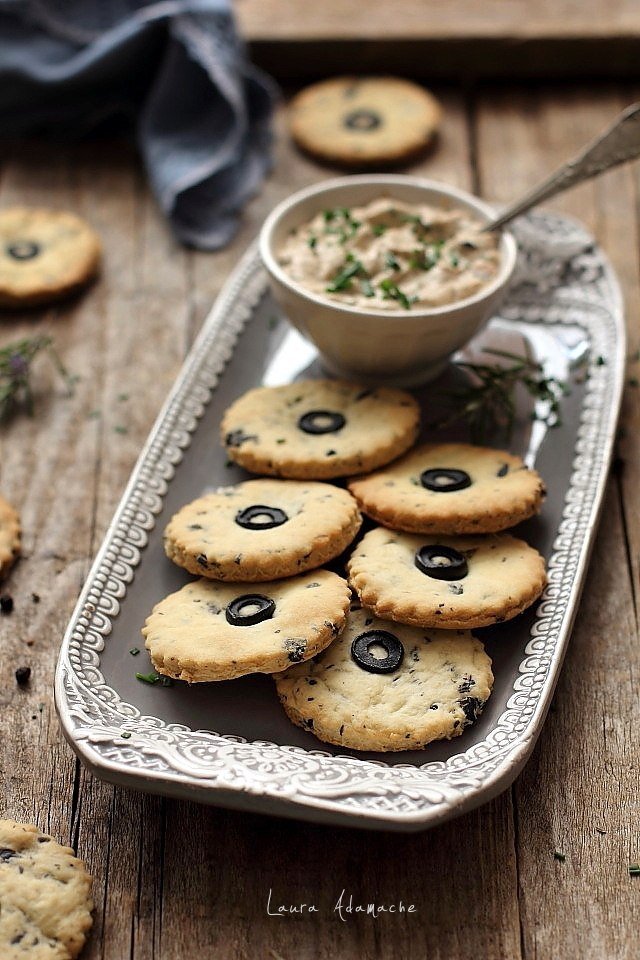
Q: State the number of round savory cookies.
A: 10